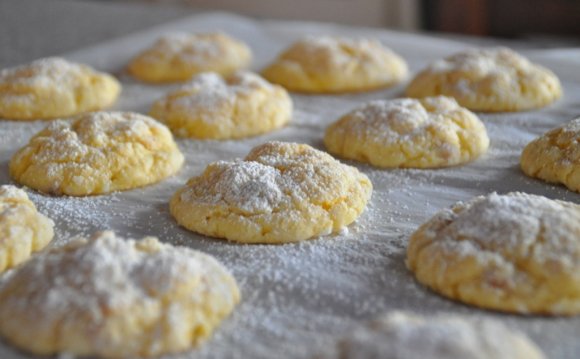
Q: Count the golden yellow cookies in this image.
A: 13